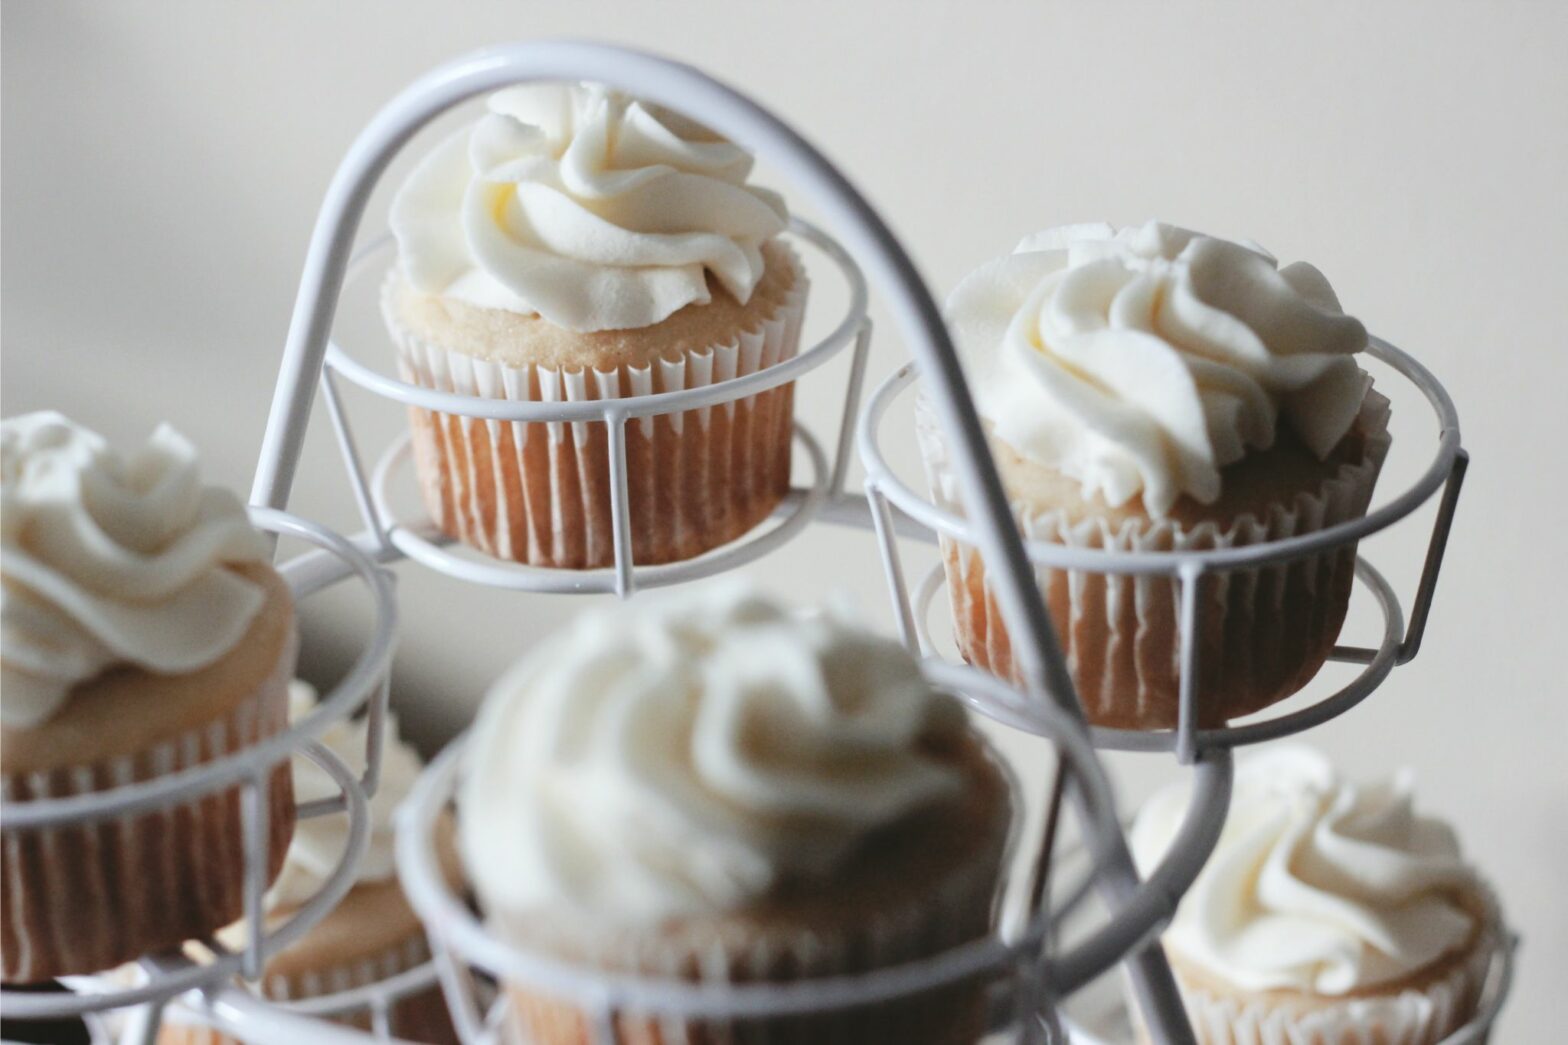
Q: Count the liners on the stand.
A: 6